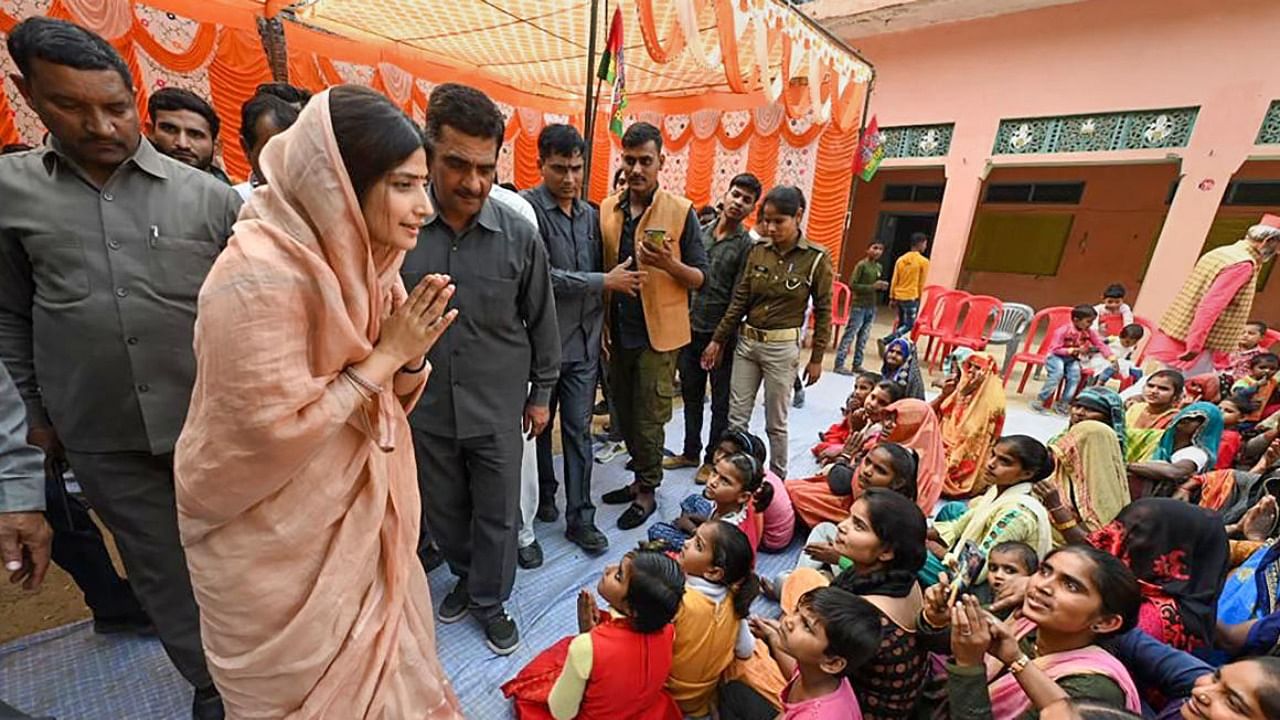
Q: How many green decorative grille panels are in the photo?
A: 3